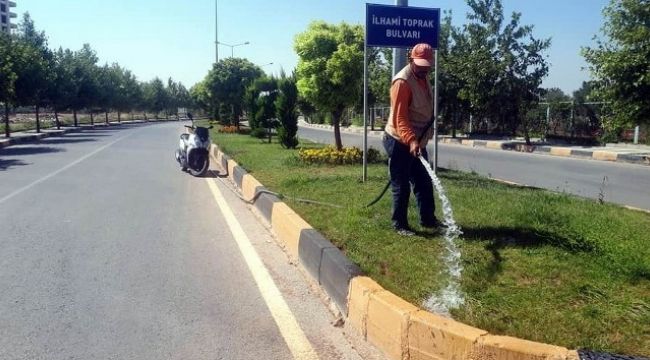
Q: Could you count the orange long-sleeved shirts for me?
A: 1